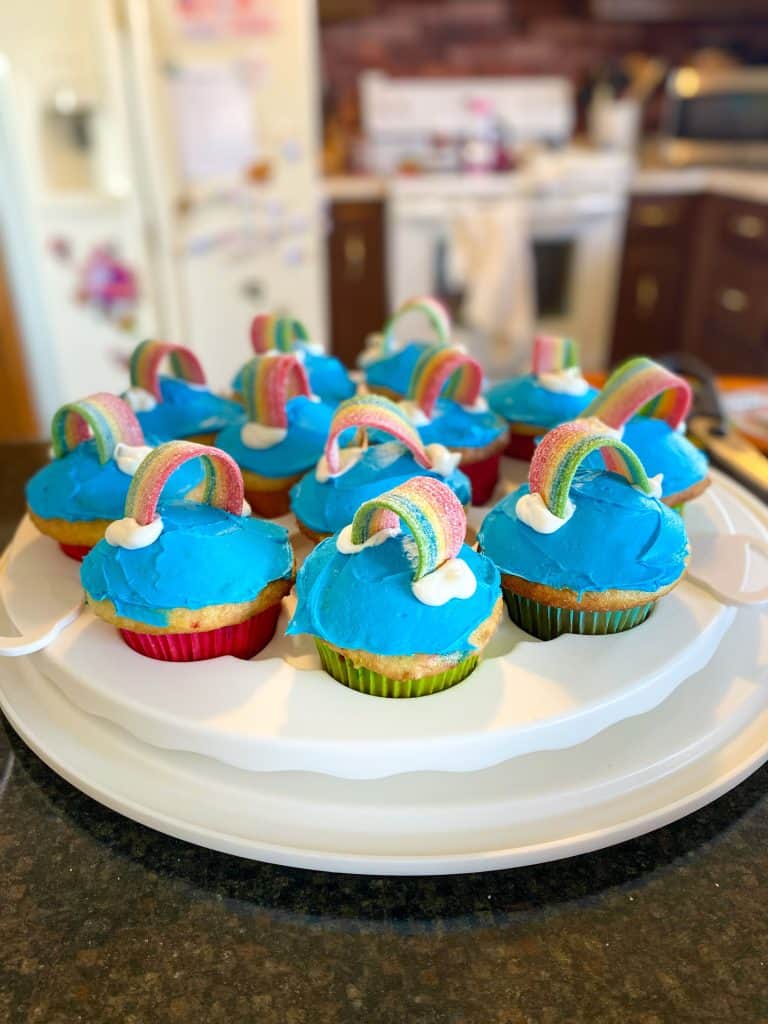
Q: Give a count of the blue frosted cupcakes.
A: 12